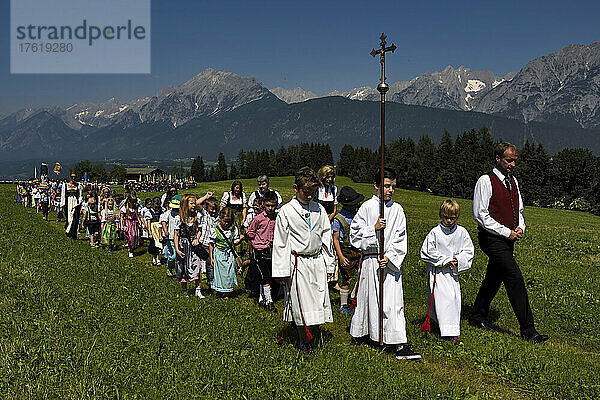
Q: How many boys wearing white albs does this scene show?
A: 3